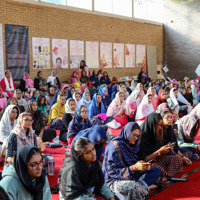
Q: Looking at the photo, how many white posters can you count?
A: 8